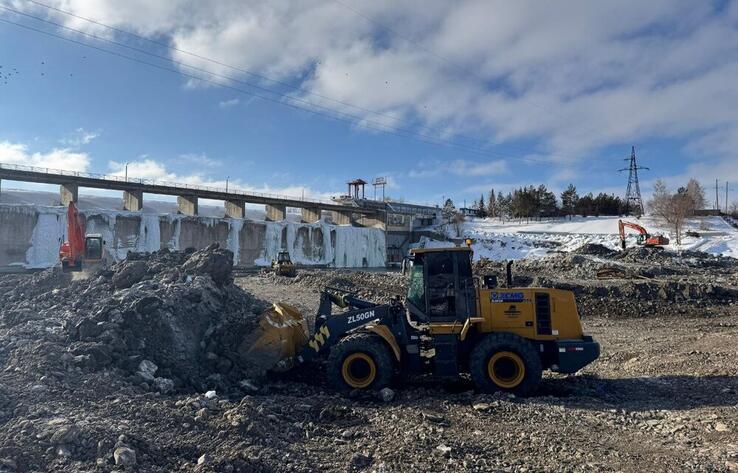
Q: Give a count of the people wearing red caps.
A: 0